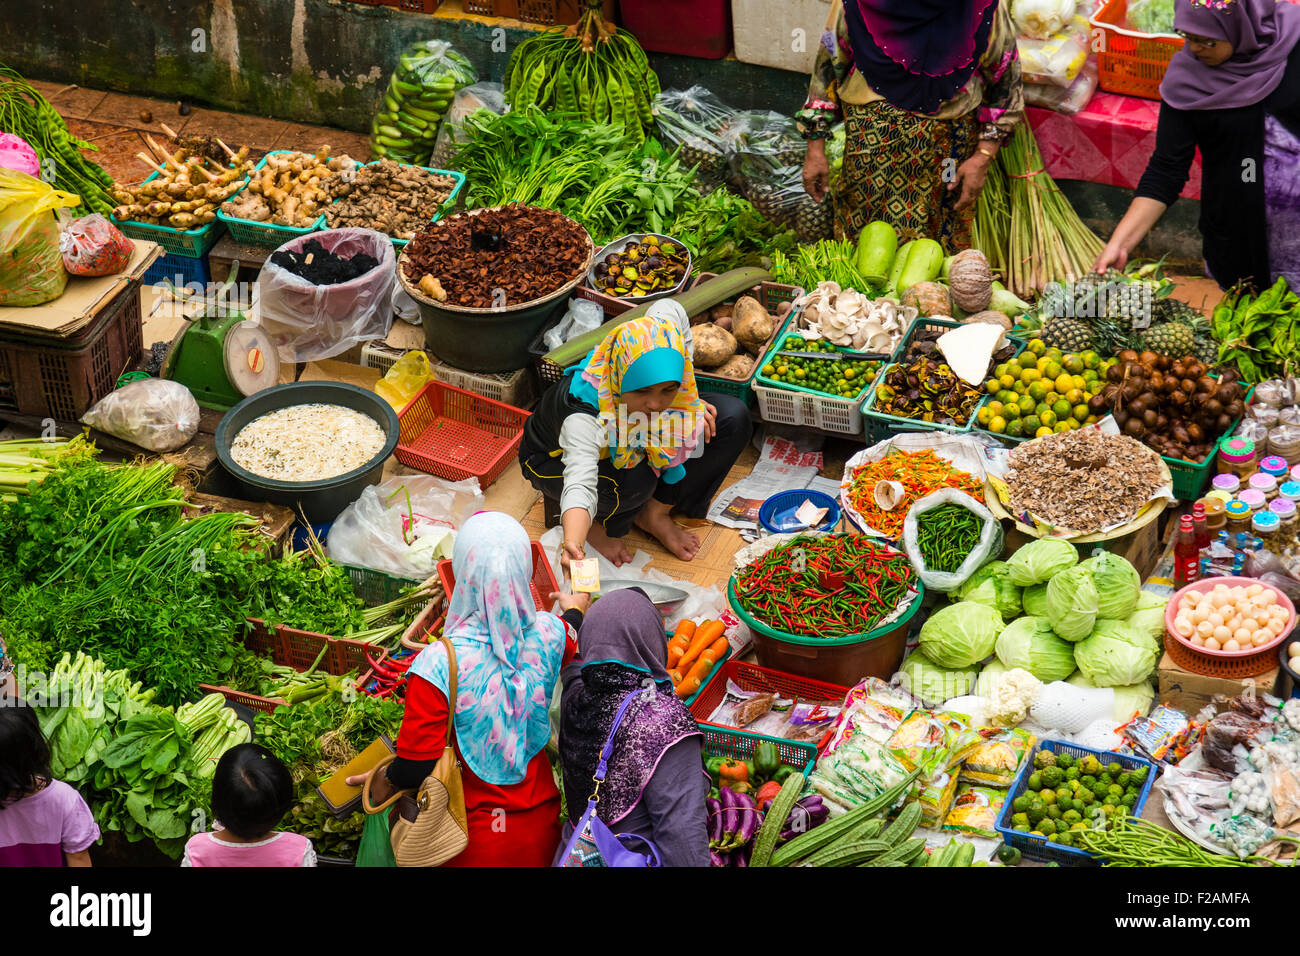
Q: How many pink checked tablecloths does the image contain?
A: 1